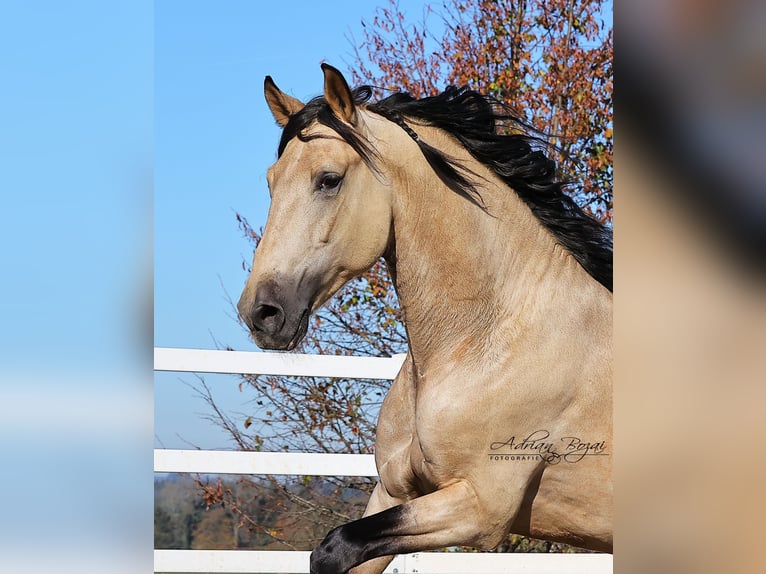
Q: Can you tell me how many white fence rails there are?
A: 3